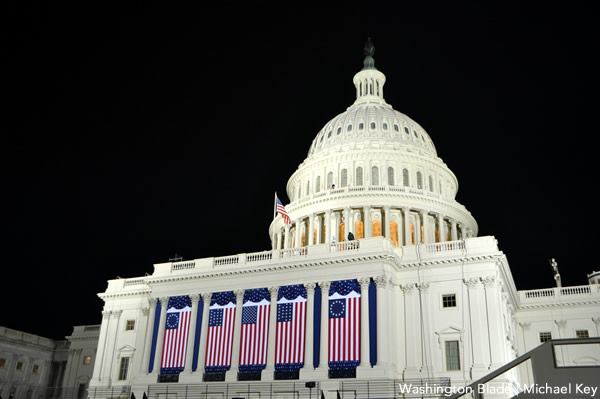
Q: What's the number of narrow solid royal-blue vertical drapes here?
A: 4